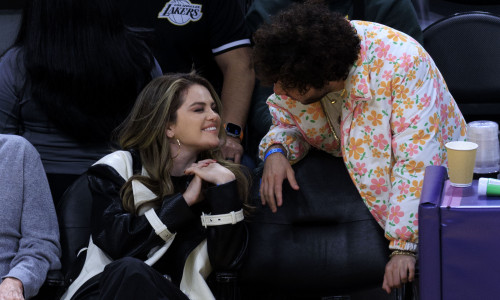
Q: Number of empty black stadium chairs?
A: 2